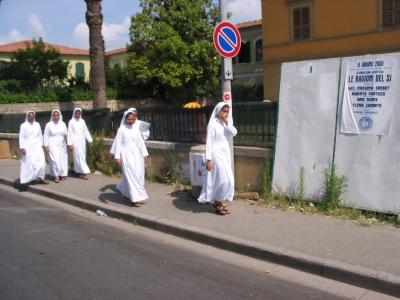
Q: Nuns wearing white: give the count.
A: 6